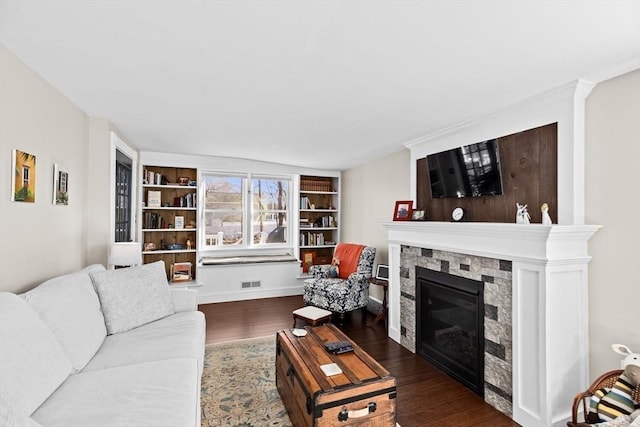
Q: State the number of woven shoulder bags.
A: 0